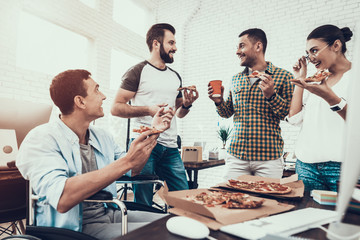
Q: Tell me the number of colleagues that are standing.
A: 3